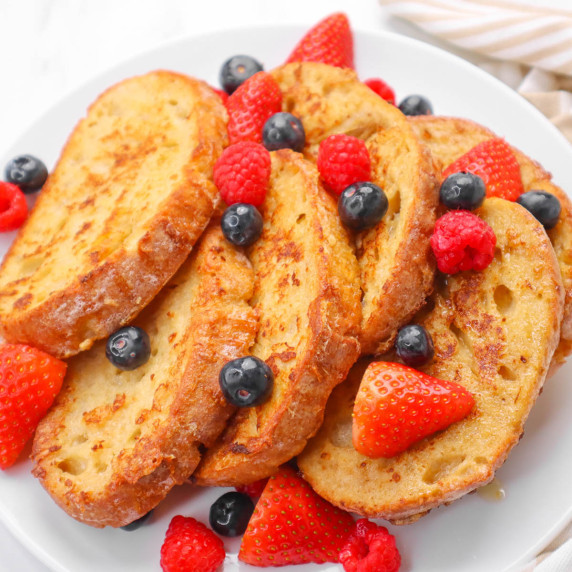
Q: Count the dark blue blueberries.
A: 13